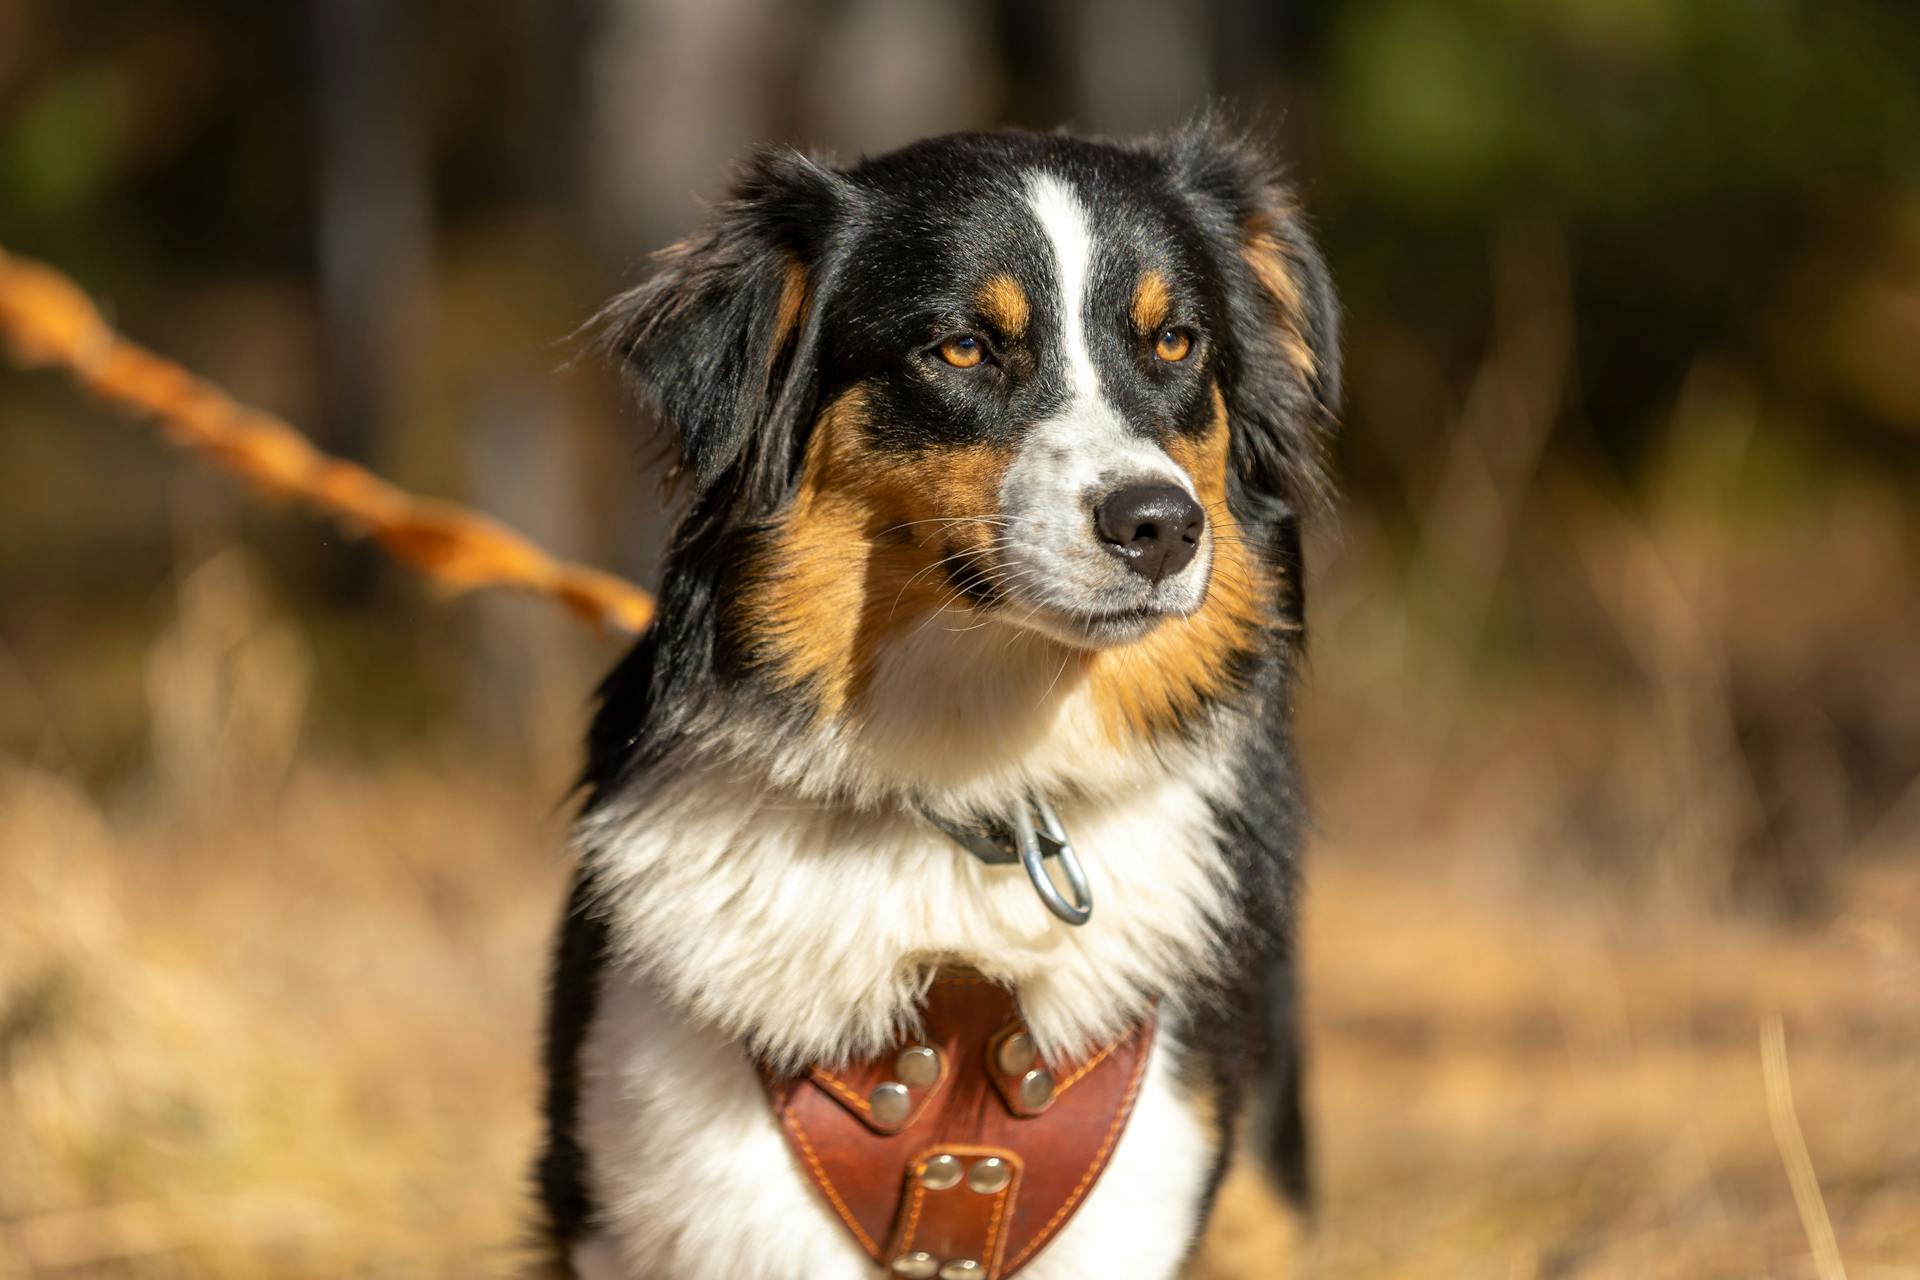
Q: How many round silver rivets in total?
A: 8